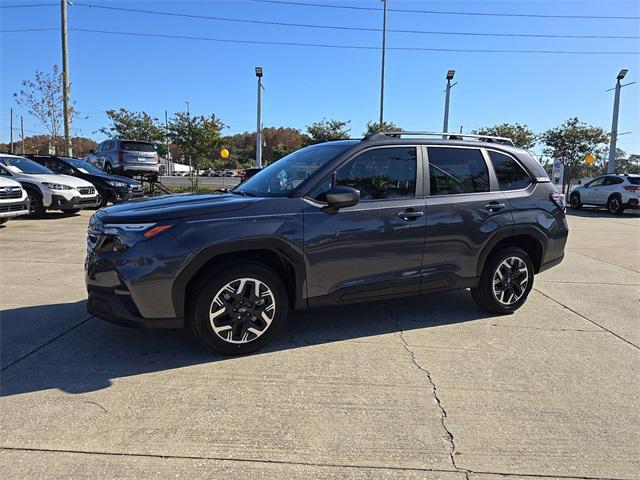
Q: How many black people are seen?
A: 0